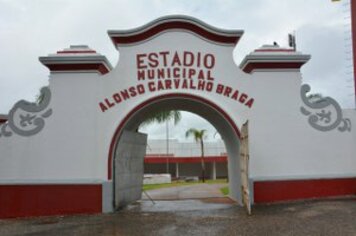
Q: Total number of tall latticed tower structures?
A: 0